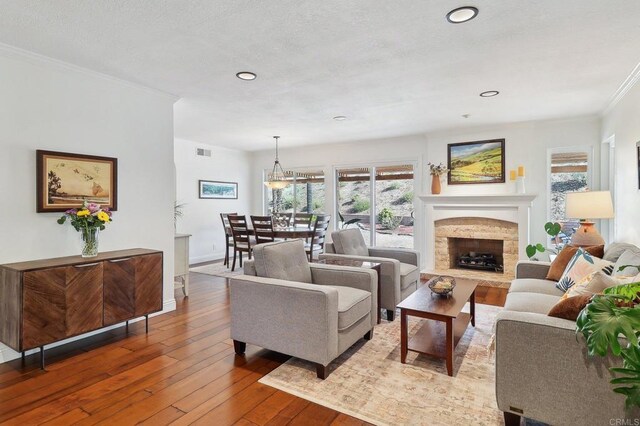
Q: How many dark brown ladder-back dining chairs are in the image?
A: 6